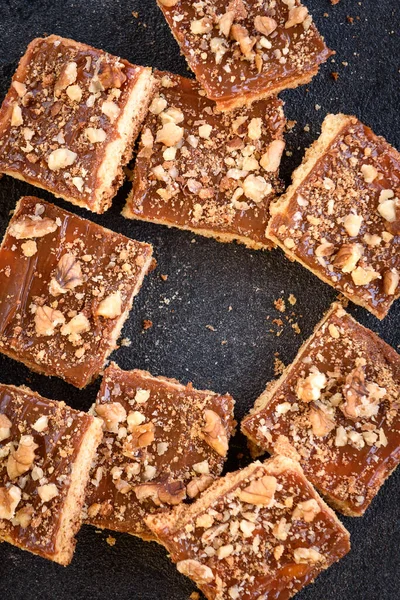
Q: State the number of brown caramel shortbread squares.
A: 9